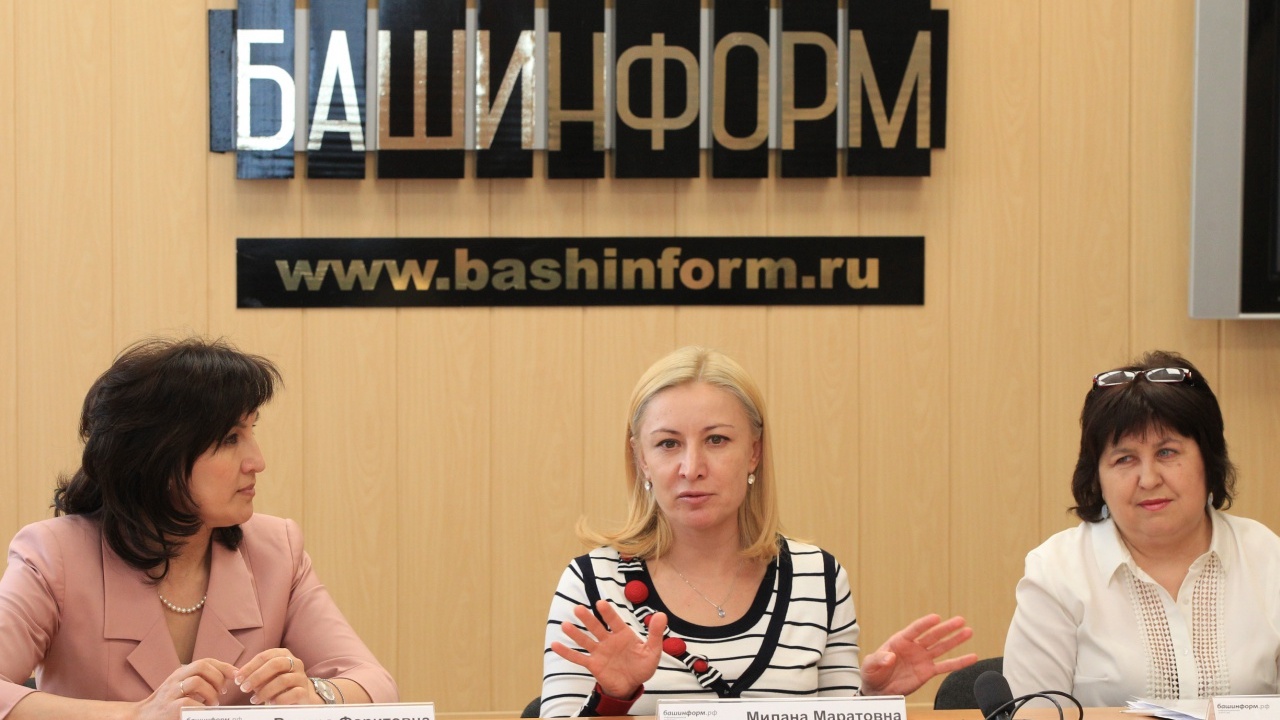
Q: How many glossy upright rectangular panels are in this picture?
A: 9